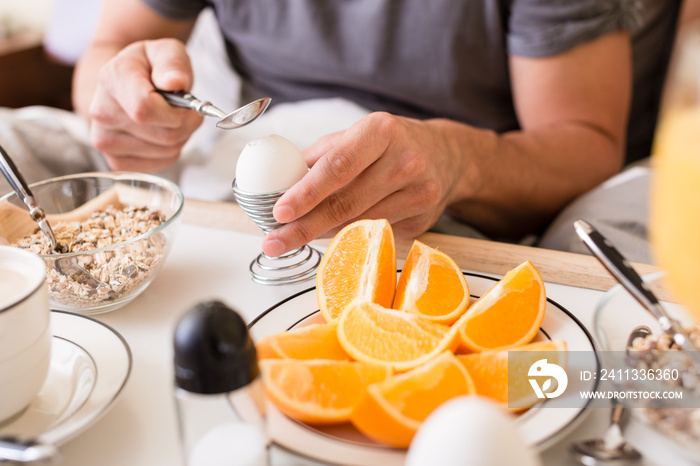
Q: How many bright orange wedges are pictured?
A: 8